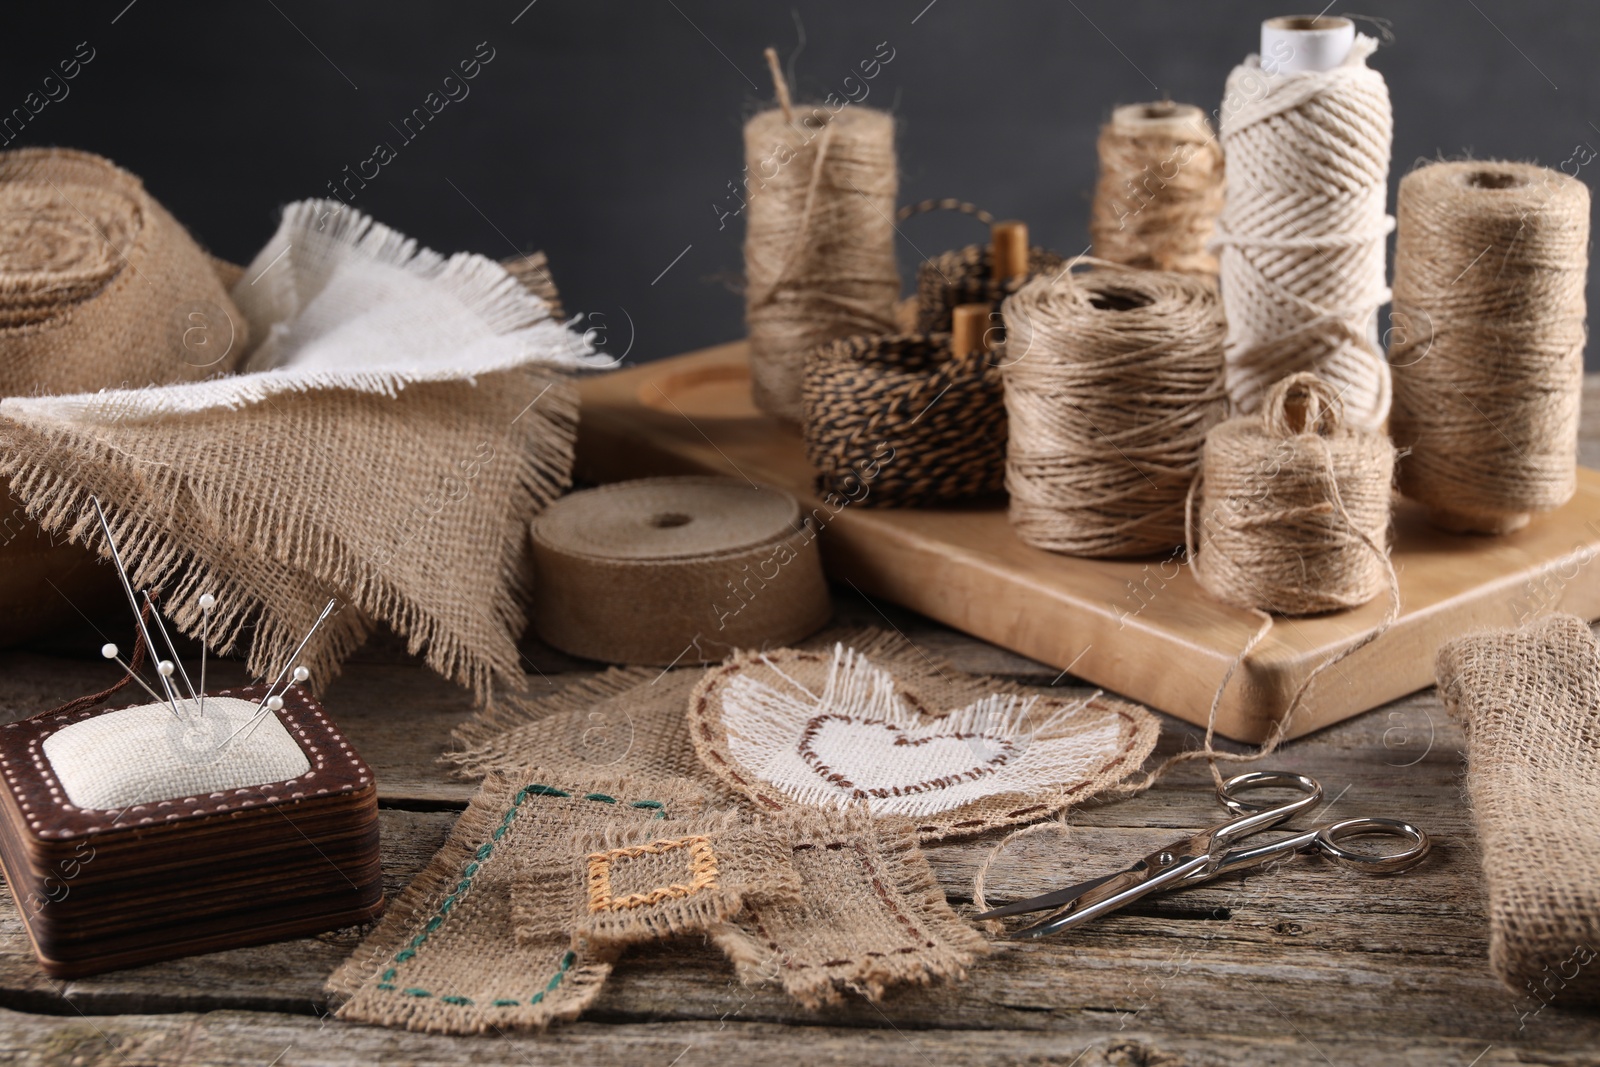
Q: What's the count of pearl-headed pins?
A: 5